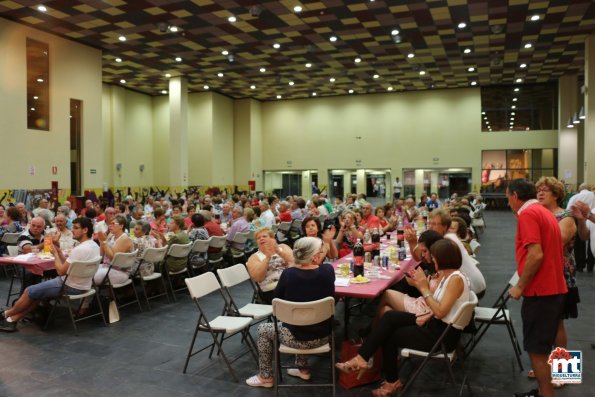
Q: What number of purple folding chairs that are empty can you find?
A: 0